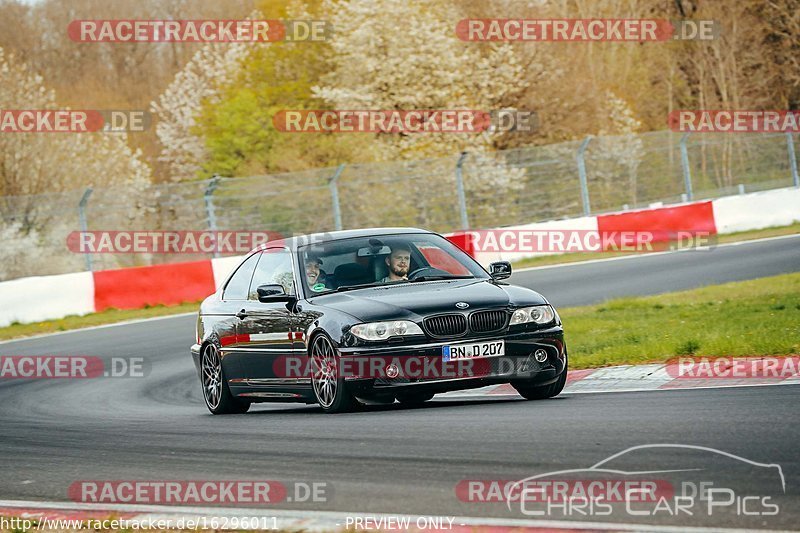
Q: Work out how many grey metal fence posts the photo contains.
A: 7